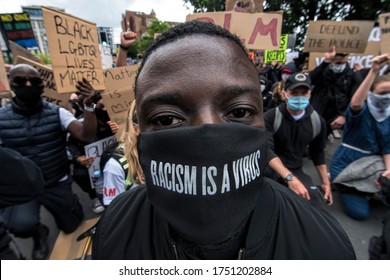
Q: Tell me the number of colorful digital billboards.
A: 0